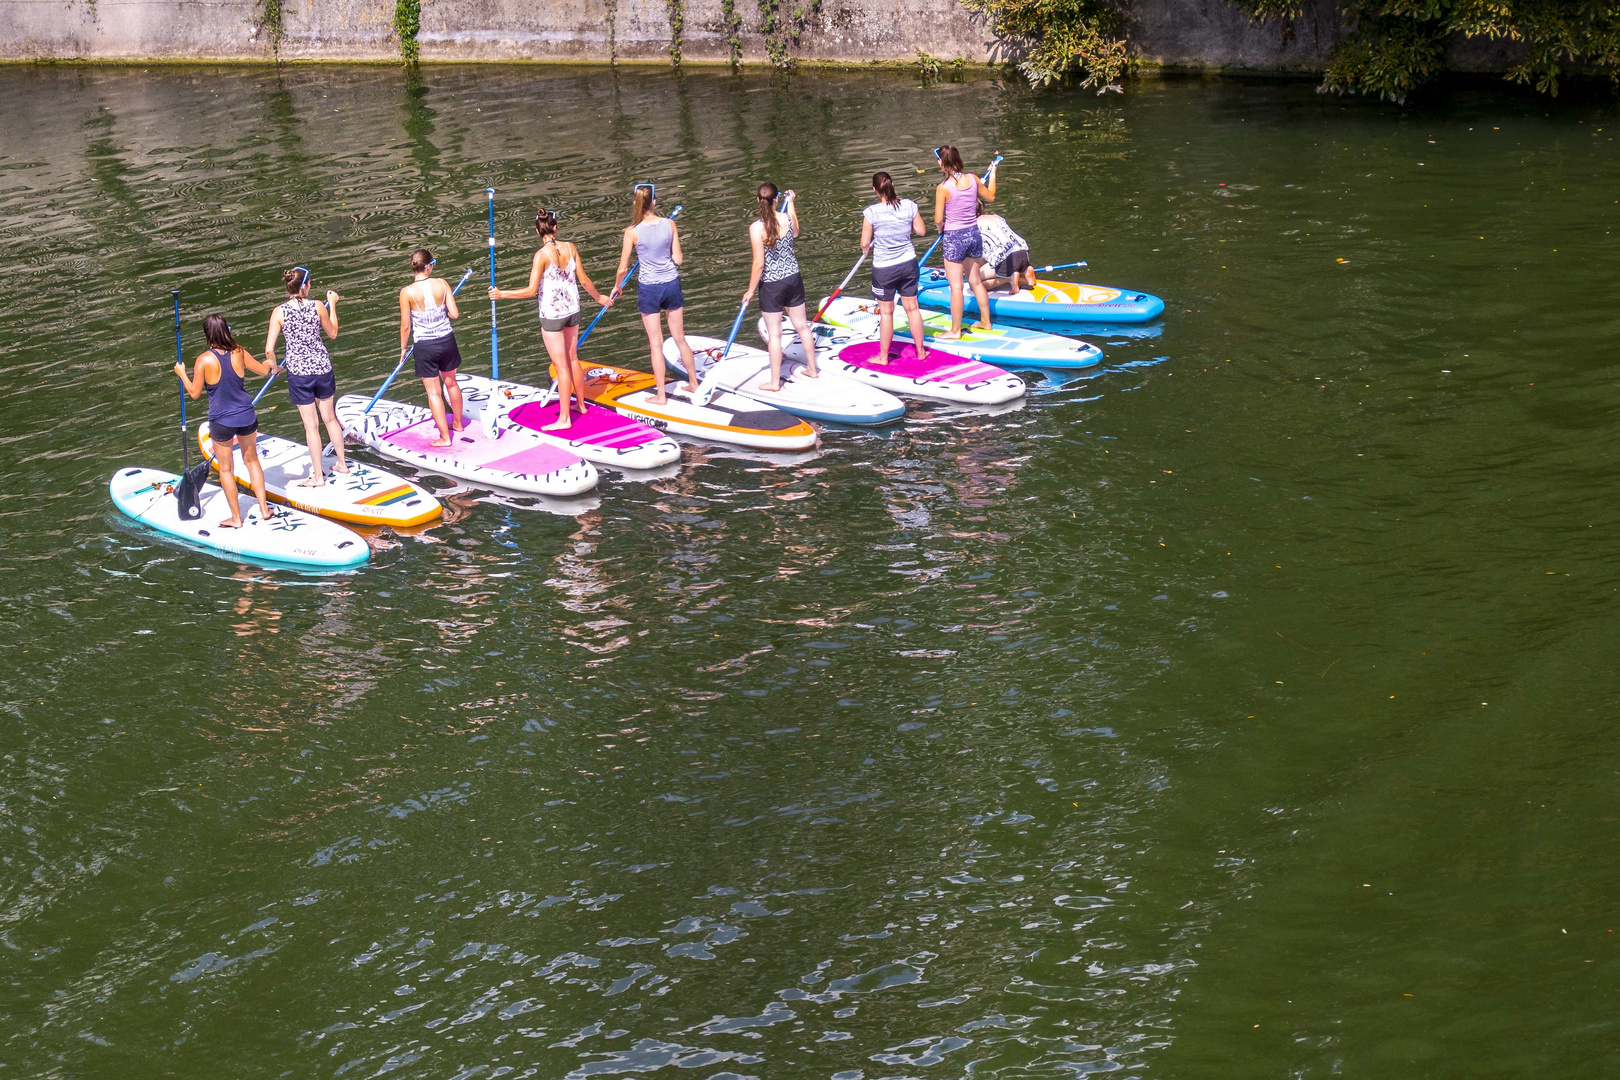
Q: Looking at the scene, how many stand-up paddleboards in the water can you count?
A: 9